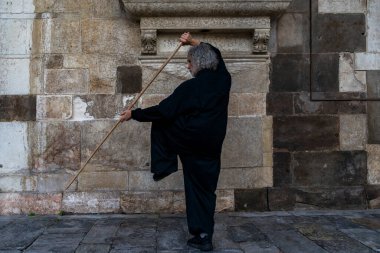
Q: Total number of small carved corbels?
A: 2